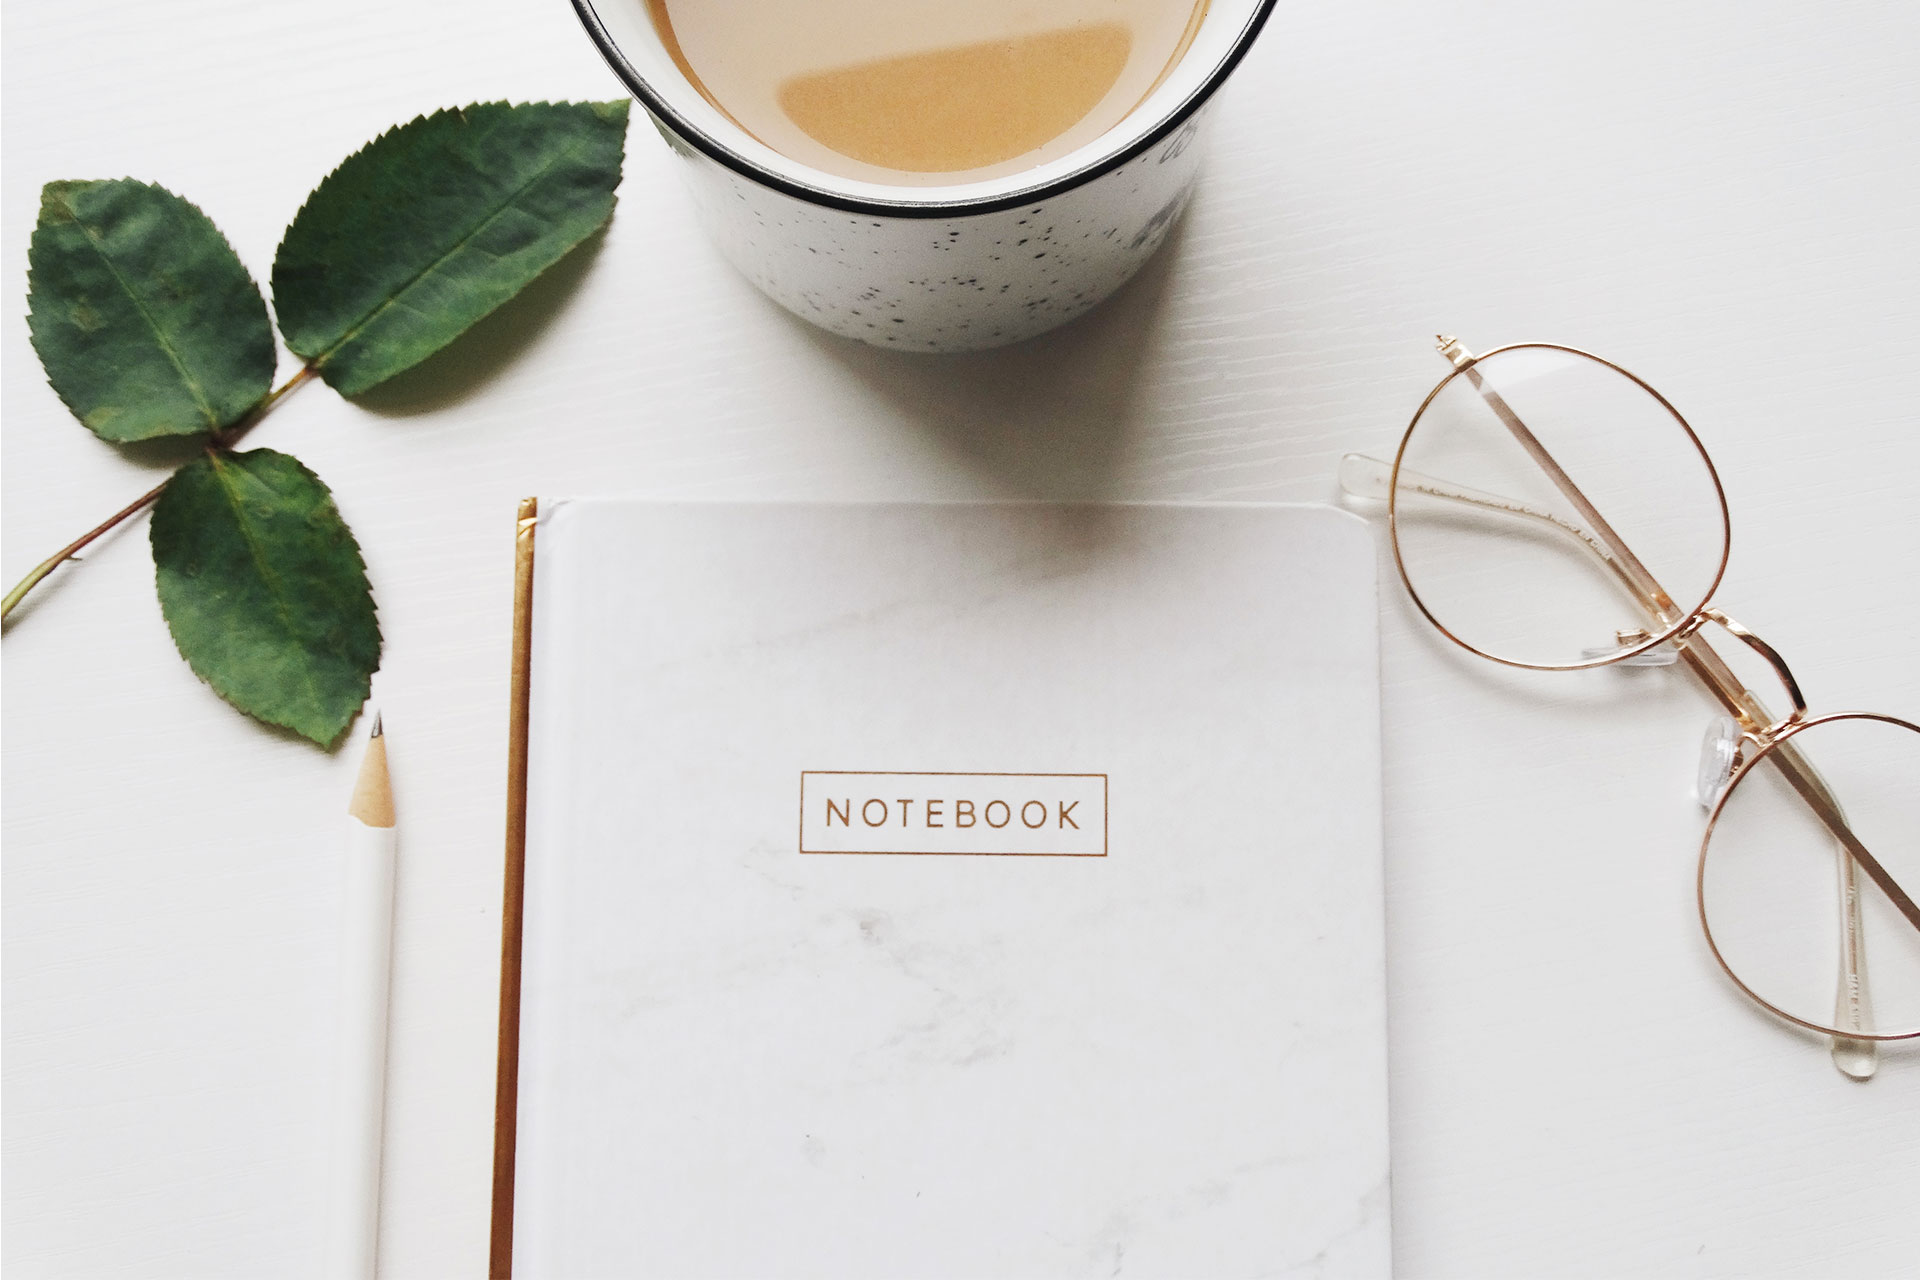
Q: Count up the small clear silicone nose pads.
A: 2